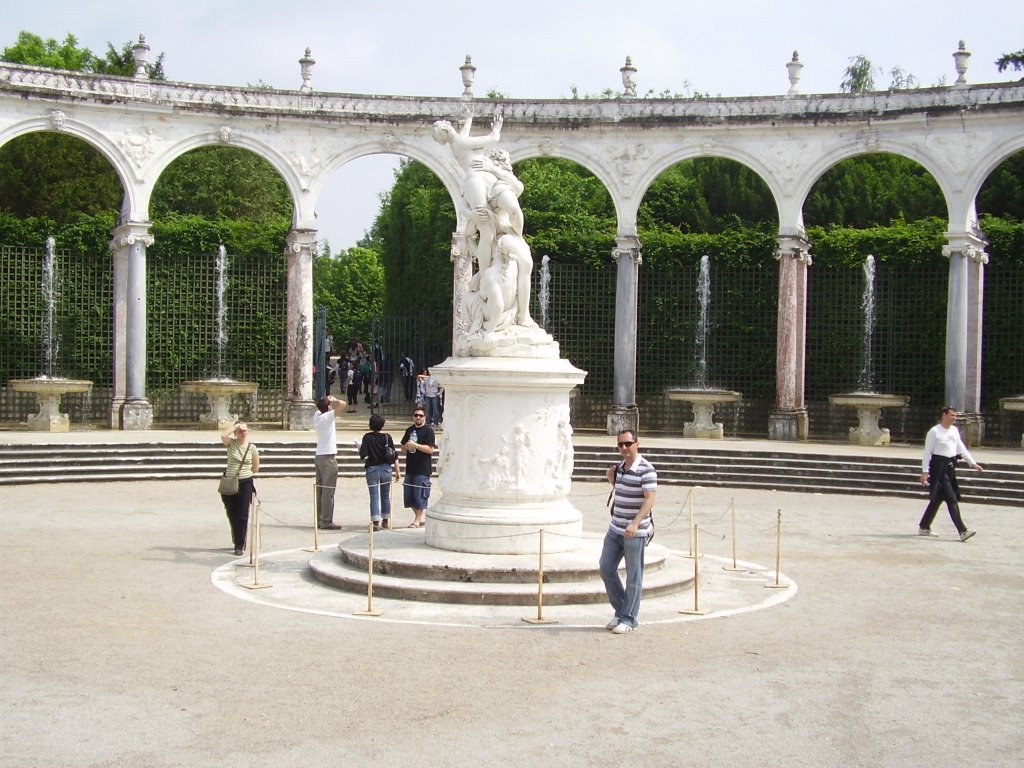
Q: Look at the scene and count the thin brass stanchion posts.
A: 10